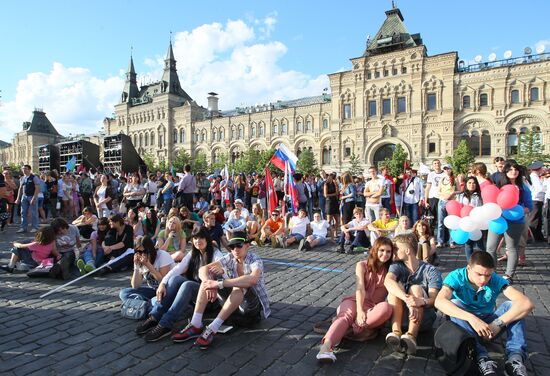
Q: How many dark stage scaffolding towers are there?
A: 3